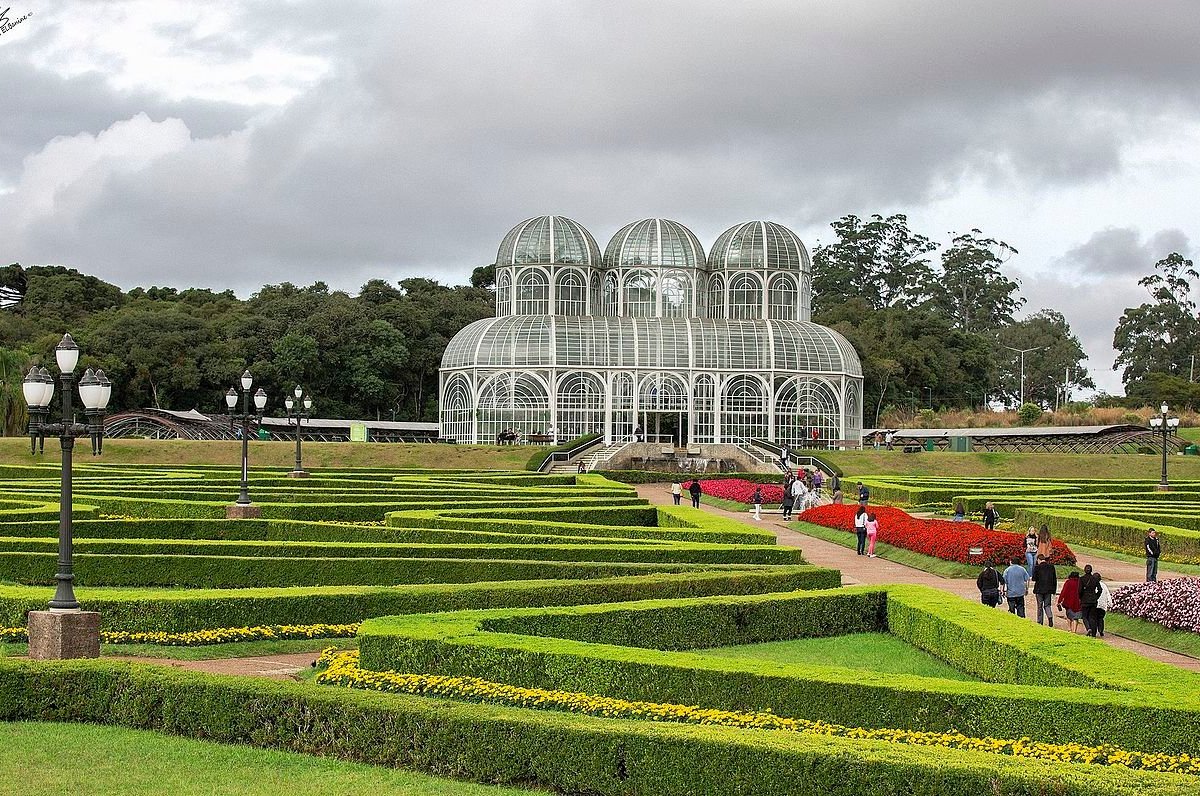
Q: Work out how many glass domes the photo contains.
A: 3